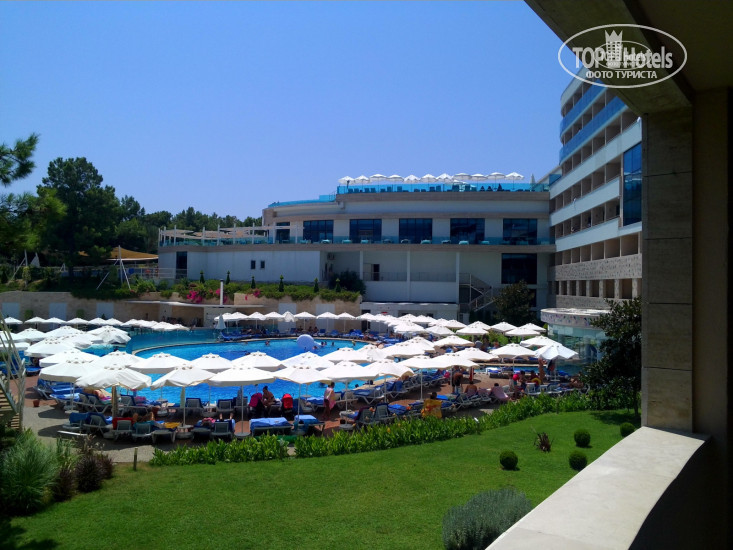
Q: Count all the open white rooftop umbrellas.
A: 11